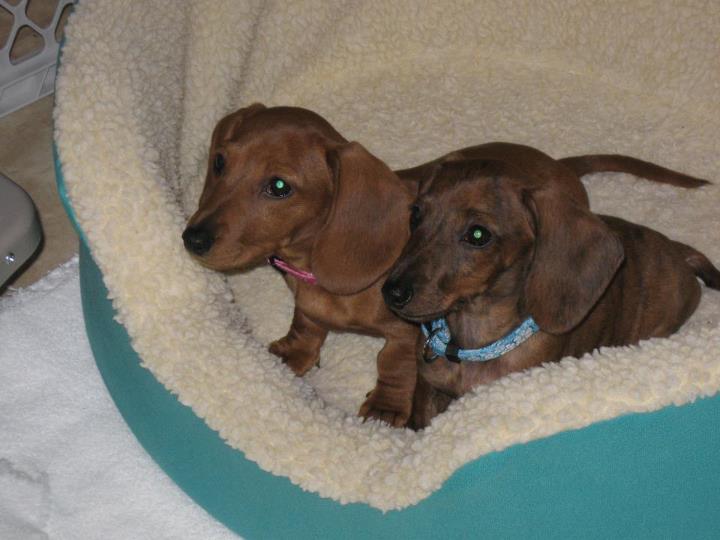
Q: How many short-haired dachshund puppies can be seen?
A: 2